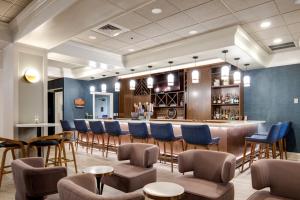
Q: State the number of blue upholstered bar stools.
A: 9